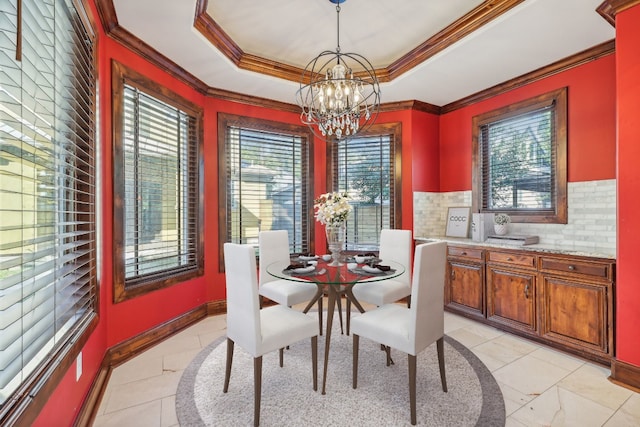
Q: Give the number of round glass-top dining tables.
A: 1